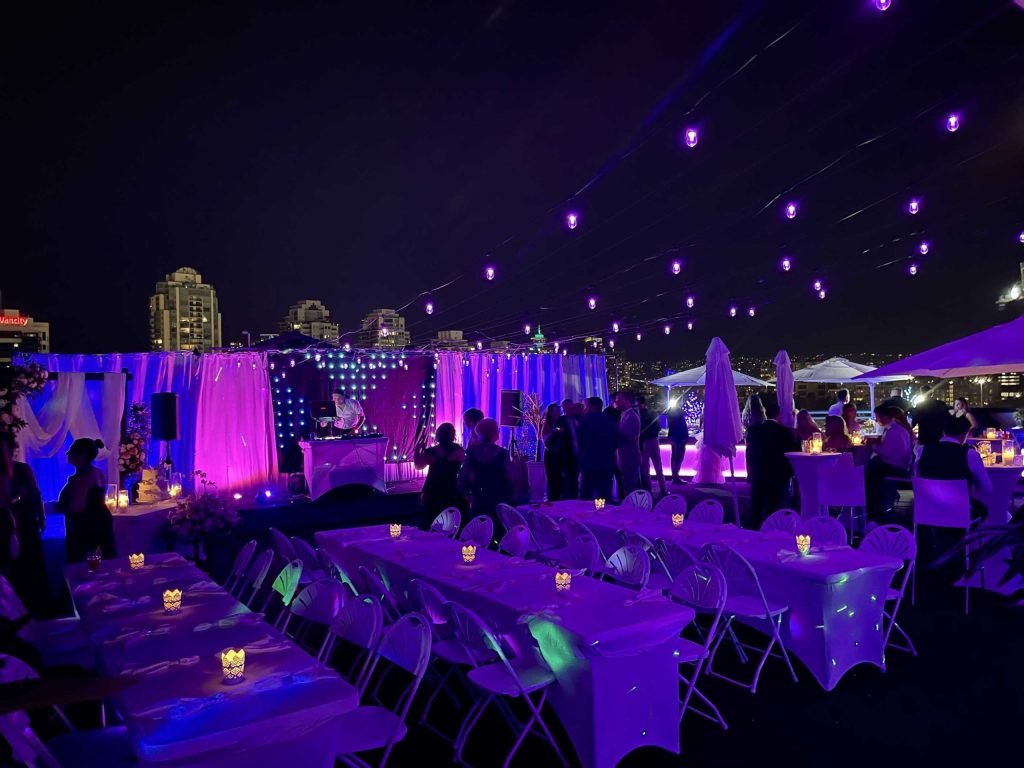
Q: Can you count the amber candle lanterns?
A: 9